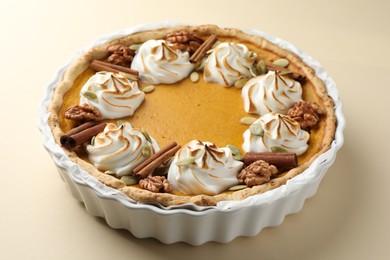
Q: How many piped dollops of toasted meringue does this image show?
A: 7